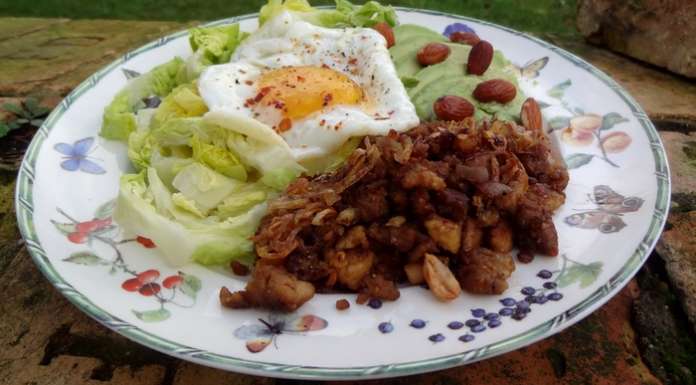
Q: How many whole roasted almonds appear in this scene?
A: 7